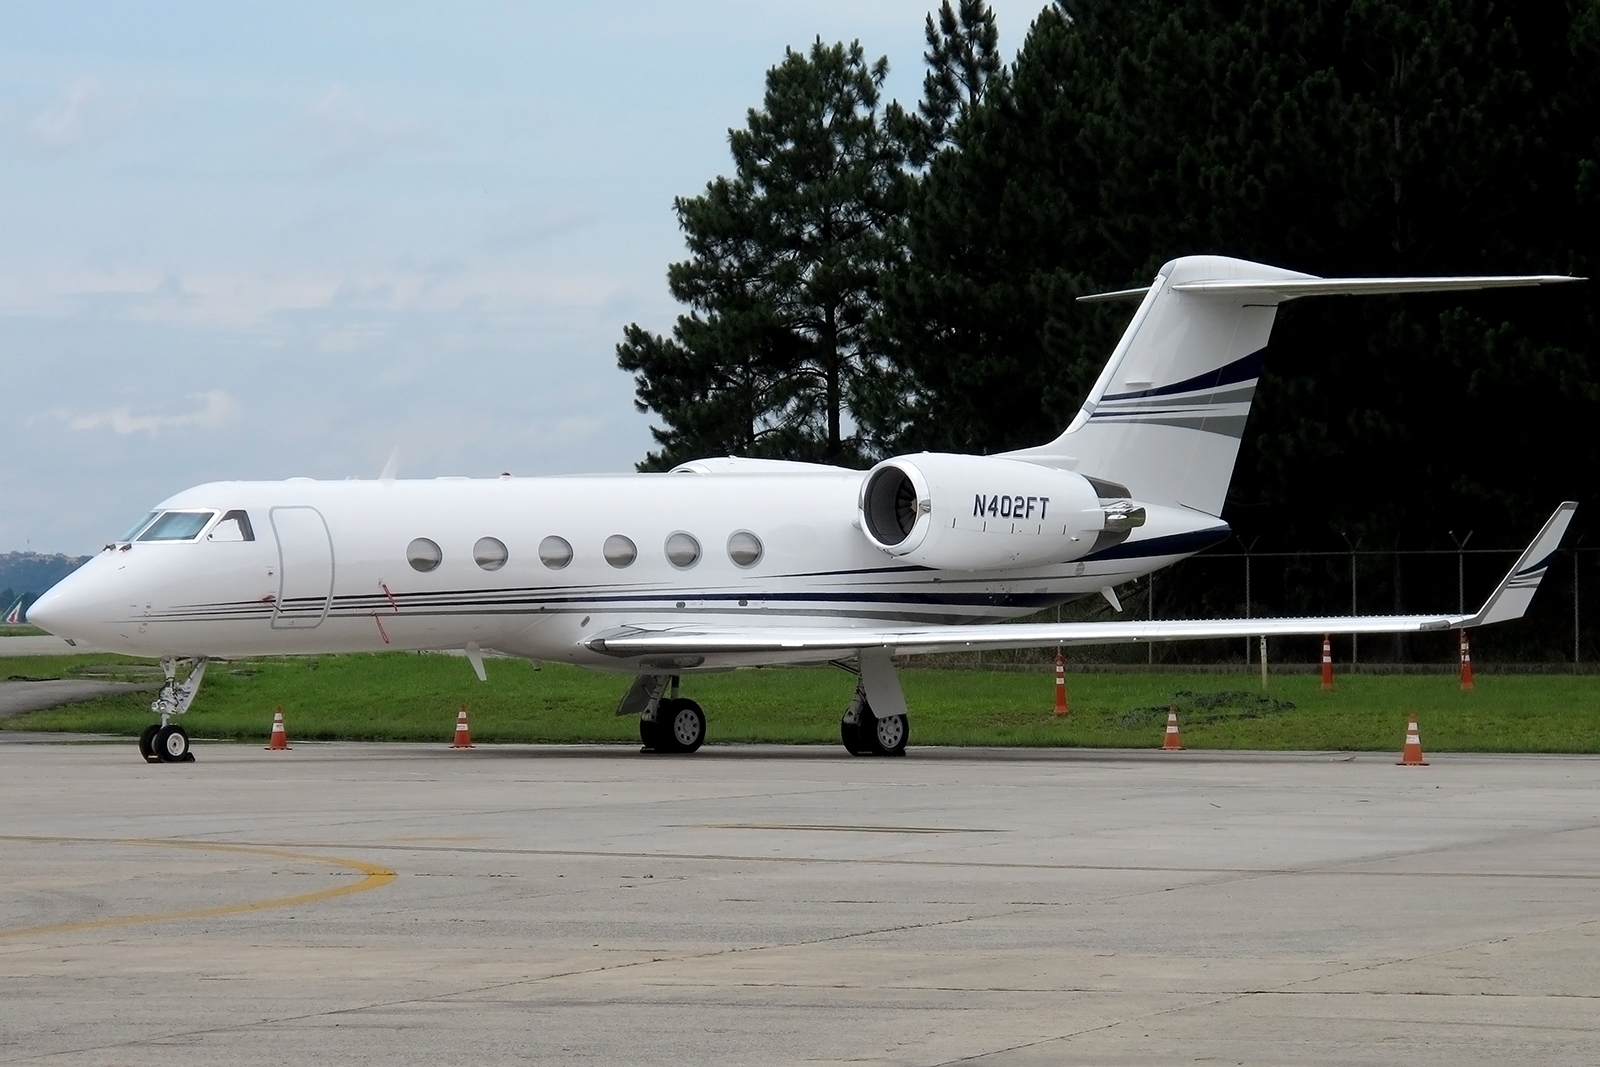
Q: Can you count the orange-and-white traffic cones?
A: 7